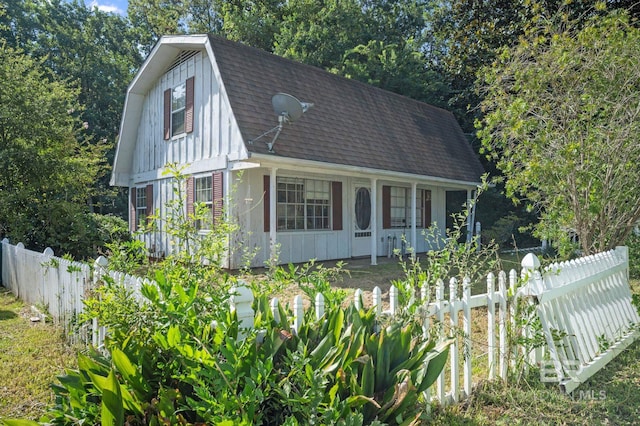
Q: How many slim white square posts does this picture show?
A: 4